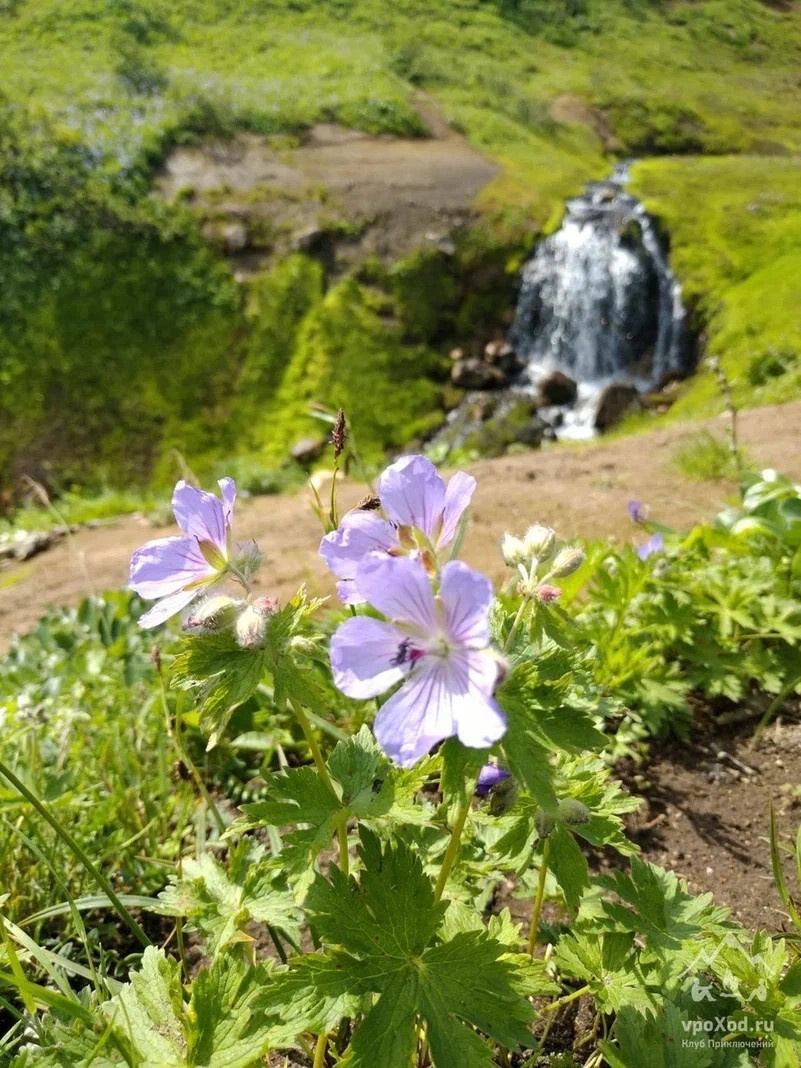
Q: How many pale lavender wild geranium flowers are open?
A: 3